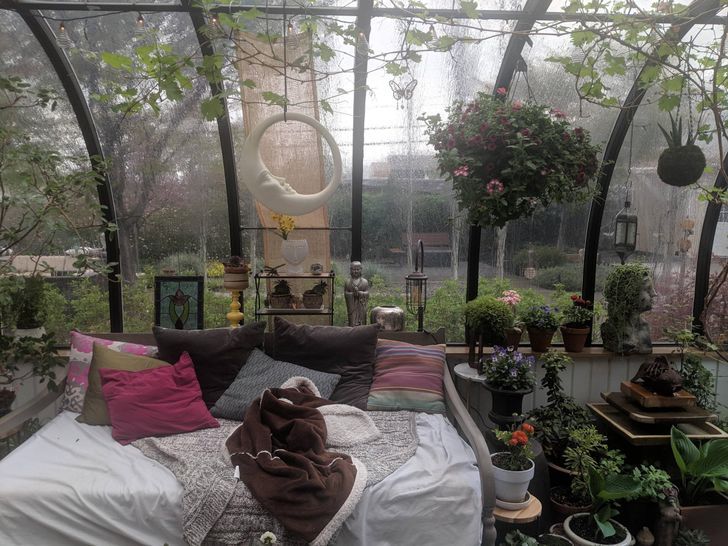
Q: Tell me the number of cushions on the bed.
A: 7